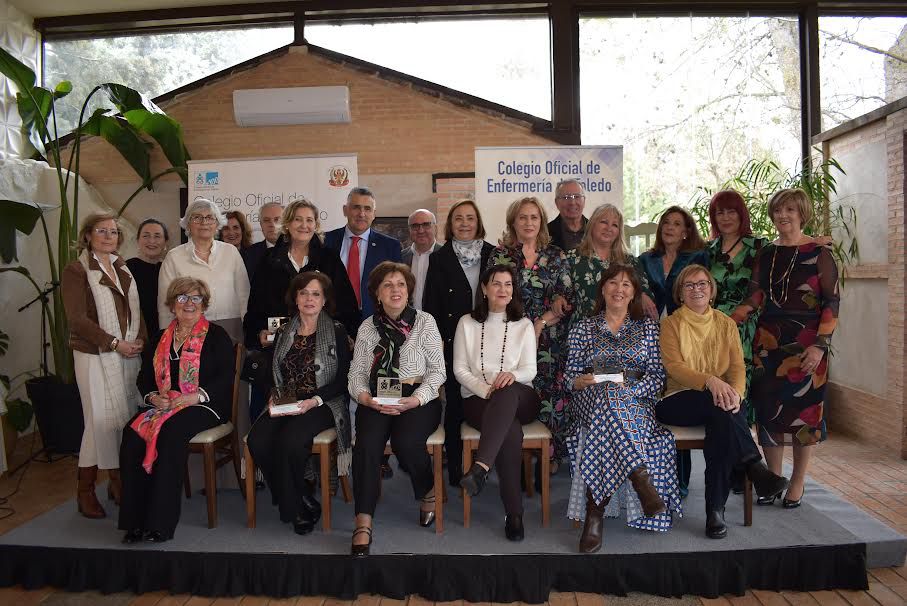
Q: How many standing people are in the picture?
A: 15